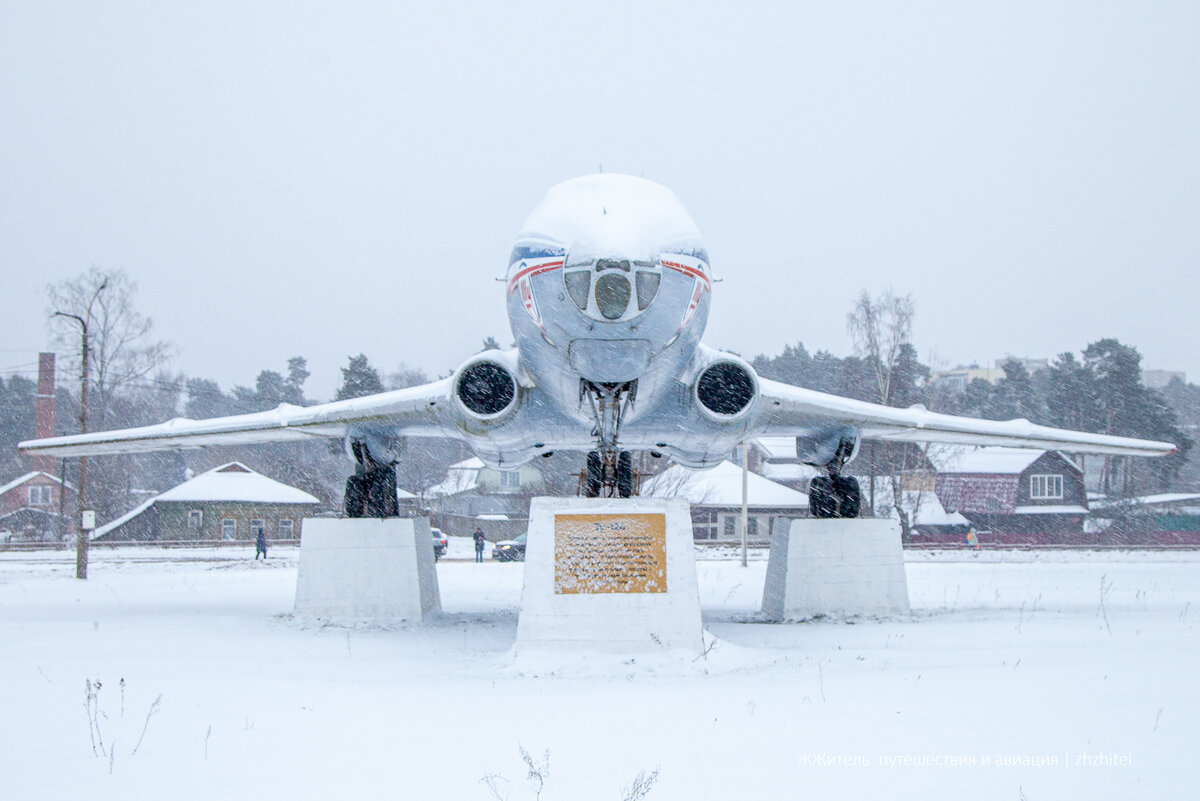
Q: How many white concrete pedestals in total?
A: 3